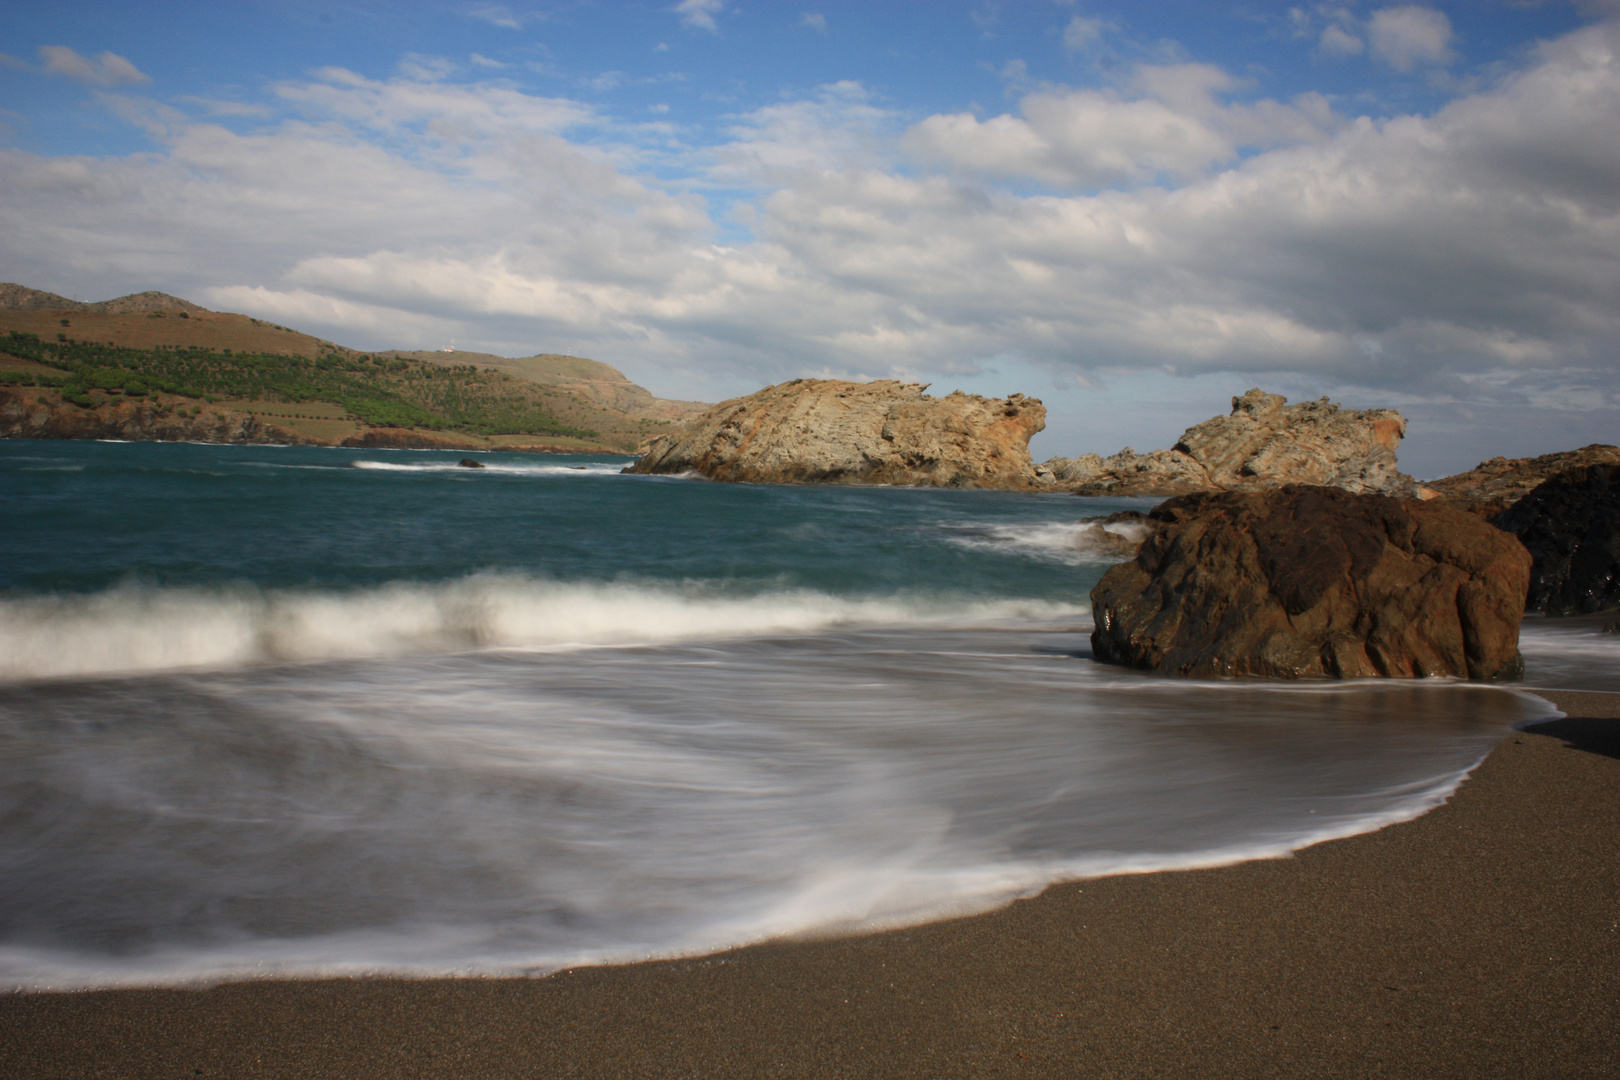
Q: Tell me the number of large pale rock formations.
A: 2